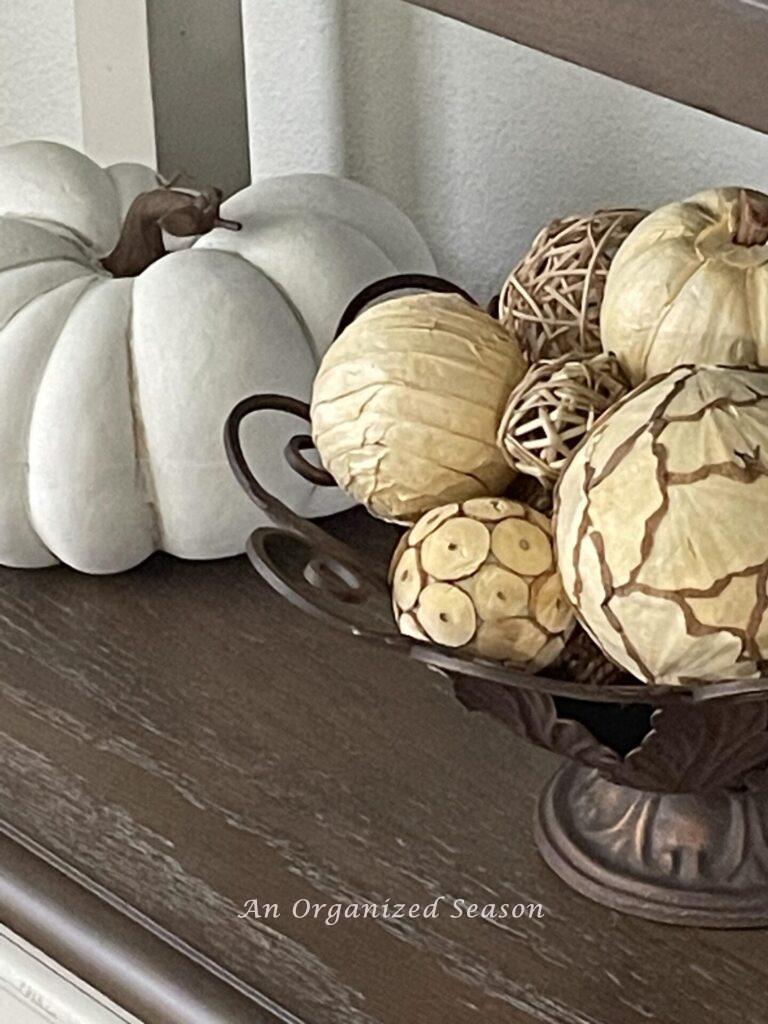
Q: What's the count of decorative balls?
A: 5